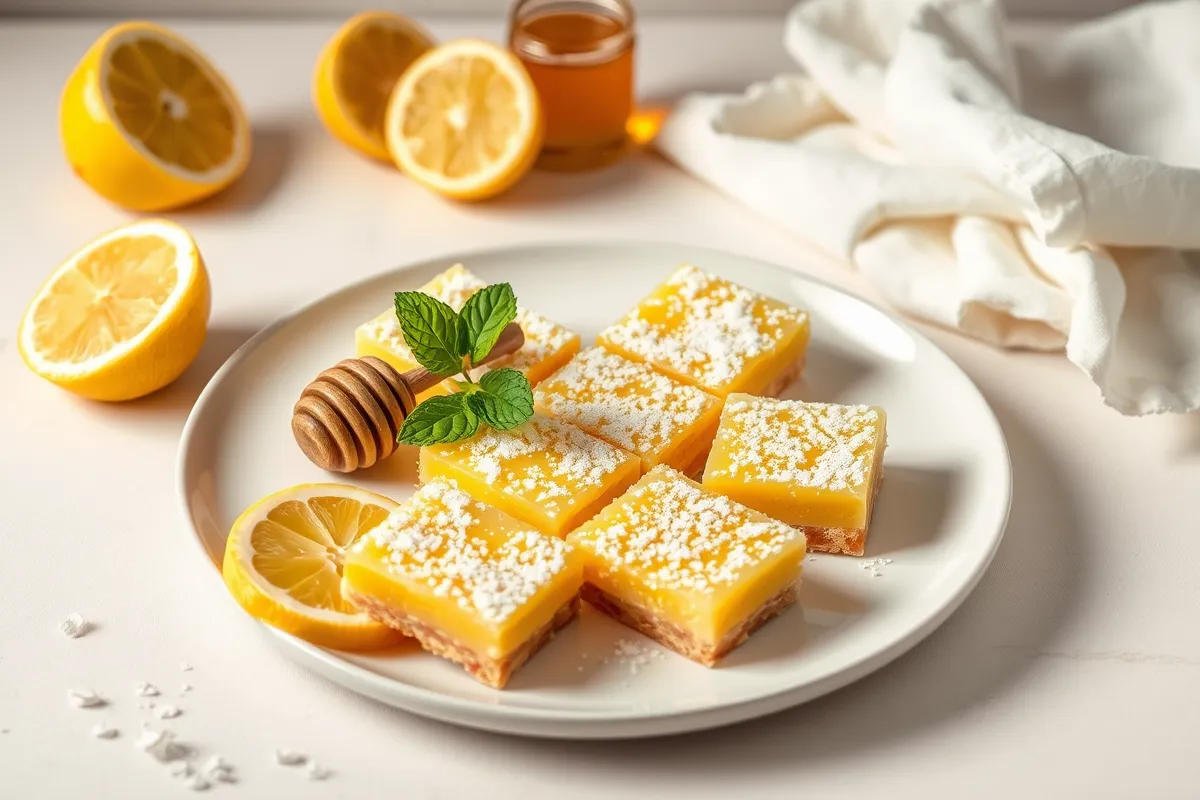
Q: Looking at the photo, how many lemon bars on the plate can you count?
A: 7